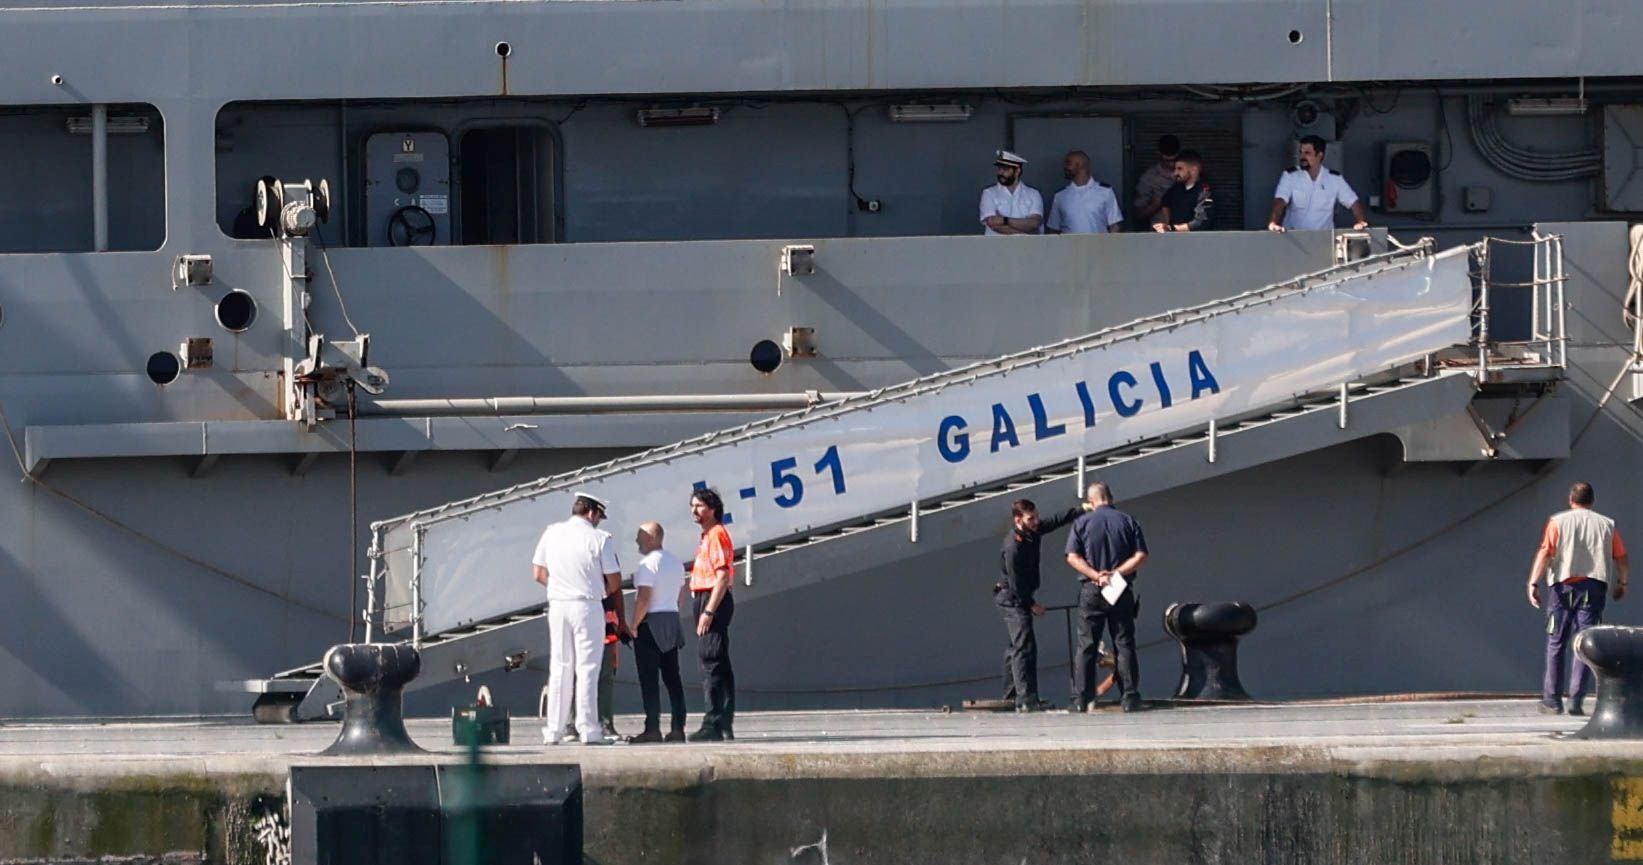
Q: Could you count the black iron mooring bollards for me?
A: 3